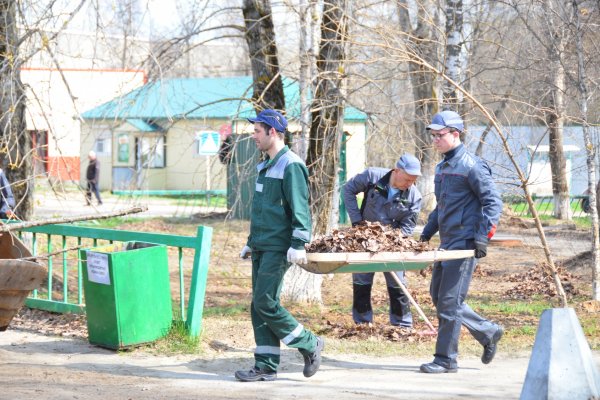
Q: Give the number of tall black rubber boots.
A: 0